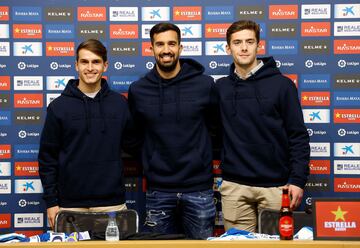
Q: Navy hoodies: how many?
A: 3